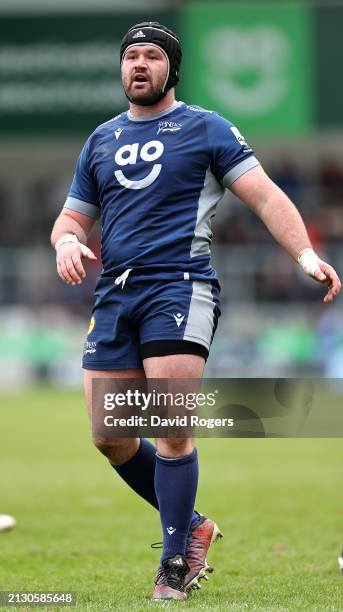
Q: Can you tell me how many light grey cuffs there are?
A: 2